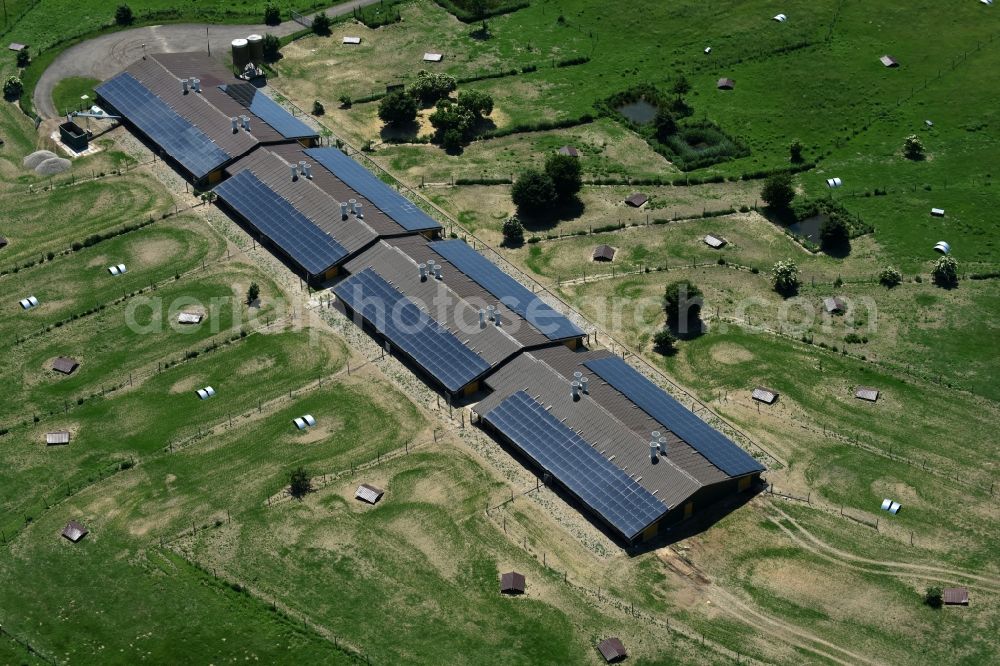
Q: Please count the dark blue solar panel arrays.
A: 8